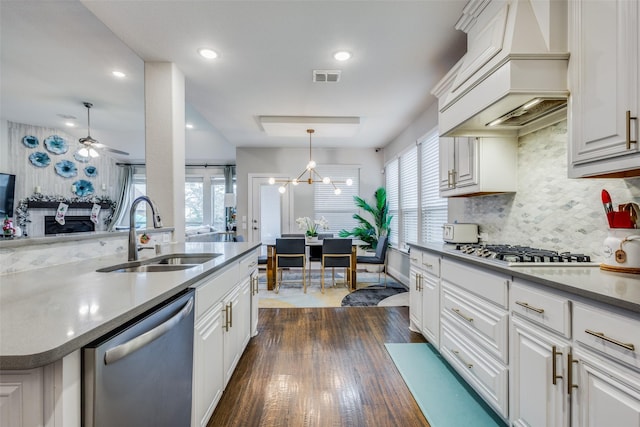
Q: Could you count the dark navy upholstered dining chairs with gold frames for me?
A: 6